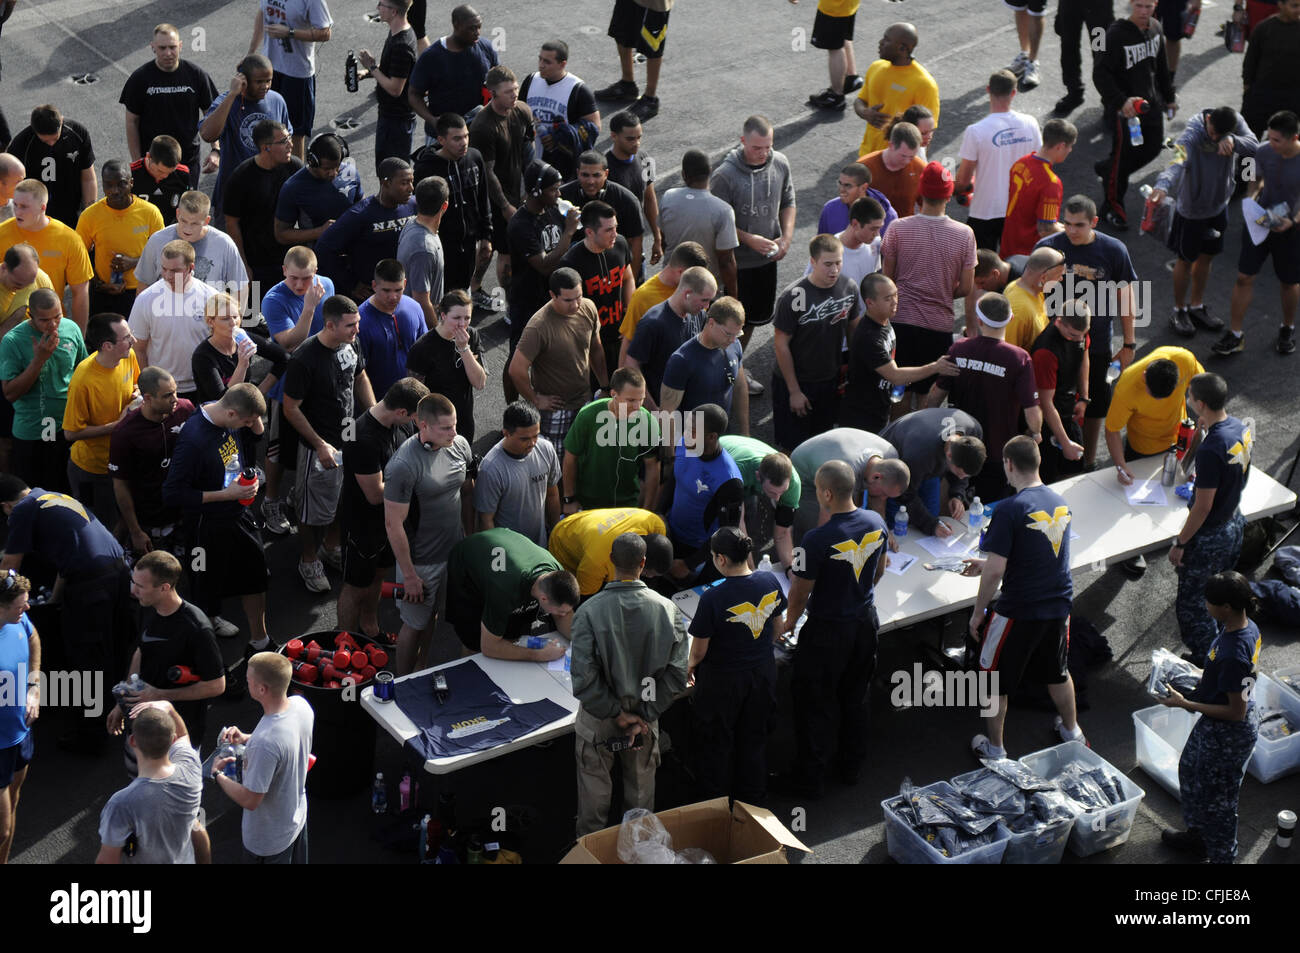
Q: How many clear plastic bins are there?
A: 6